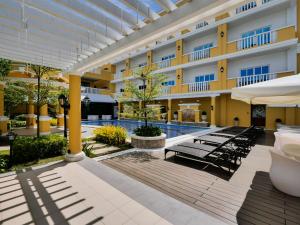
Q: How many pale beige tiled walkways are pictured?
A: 1